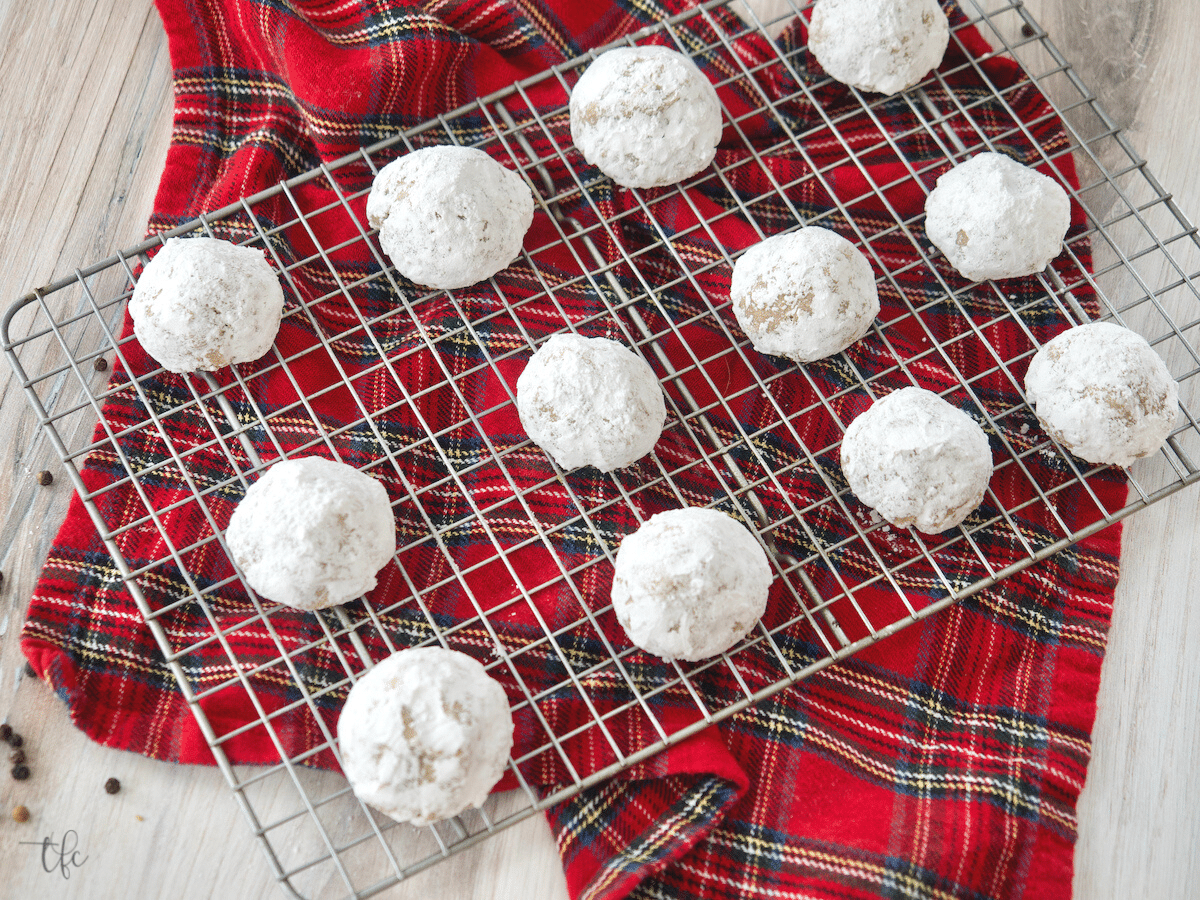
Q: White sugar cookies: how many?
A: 12